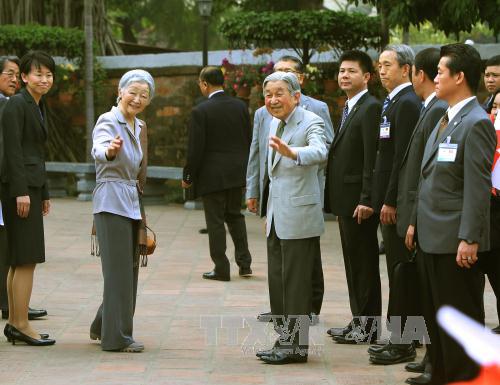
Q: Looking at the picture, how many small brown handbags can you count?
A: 1